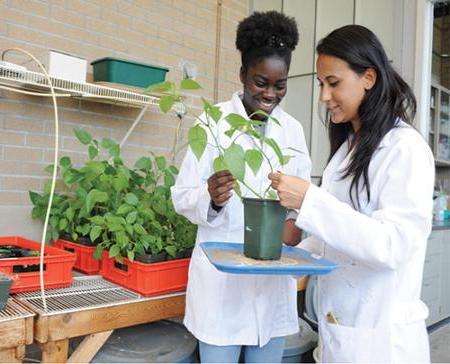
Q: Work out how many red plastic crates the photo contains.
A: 3